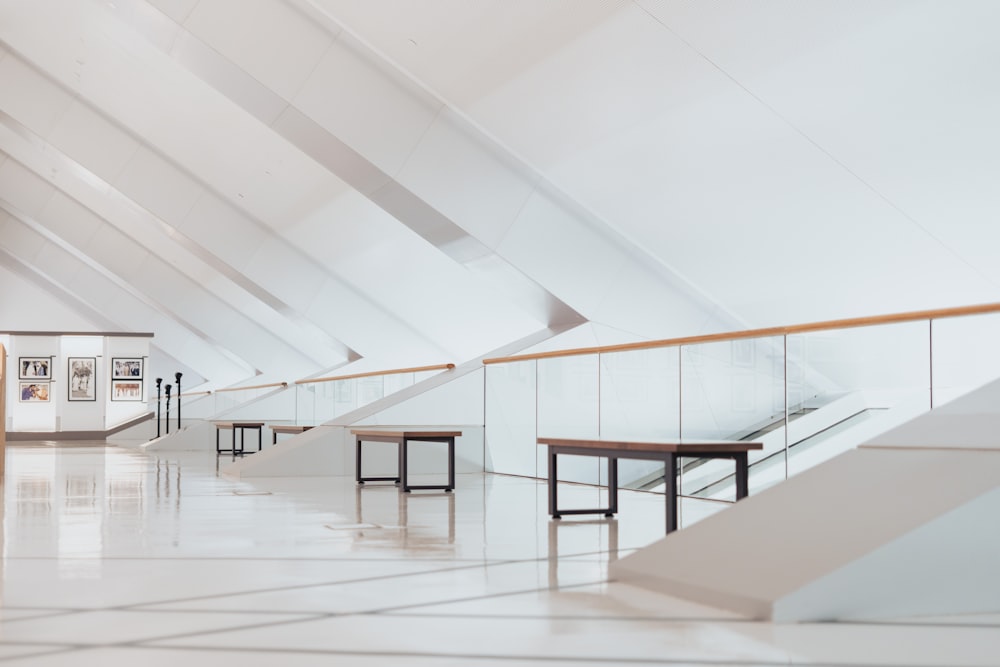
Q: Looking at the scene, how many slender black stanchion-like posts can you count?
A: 3